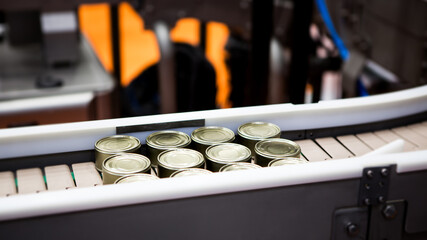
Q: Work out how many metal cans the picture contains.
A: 12